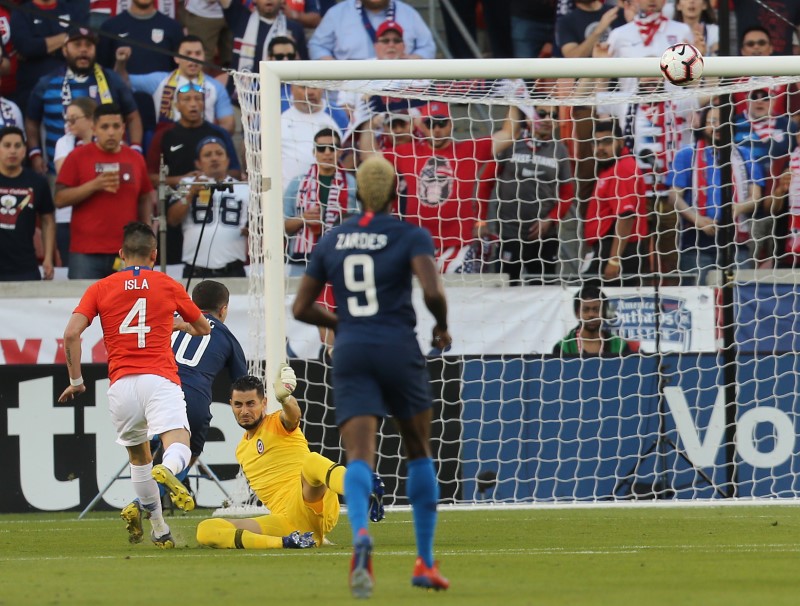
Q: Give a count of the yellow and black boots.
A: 3